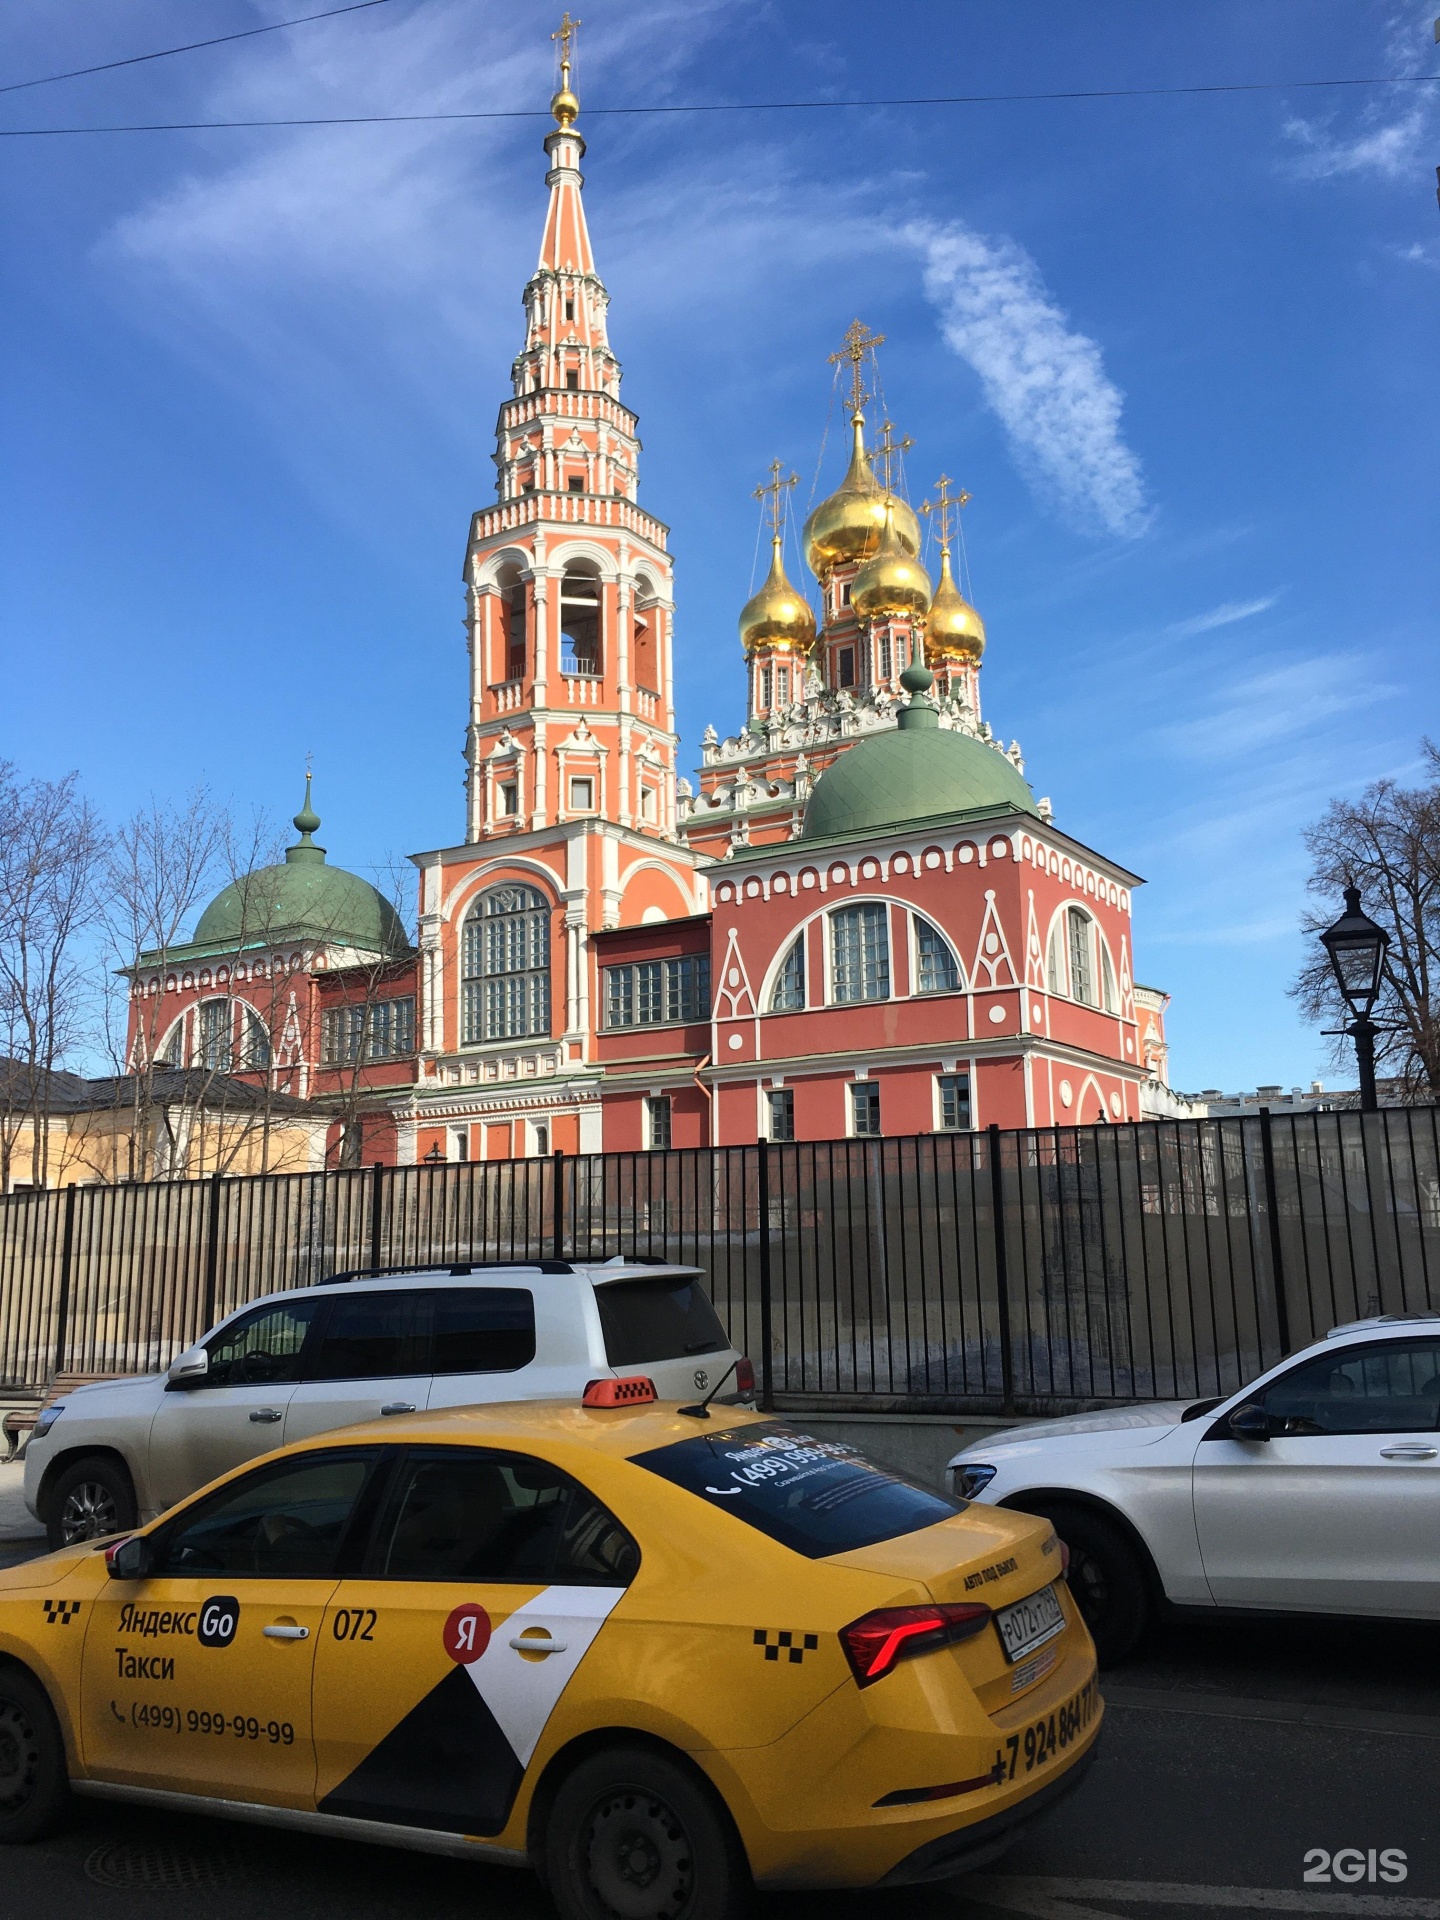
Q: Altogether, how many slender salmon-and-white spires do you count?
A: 1